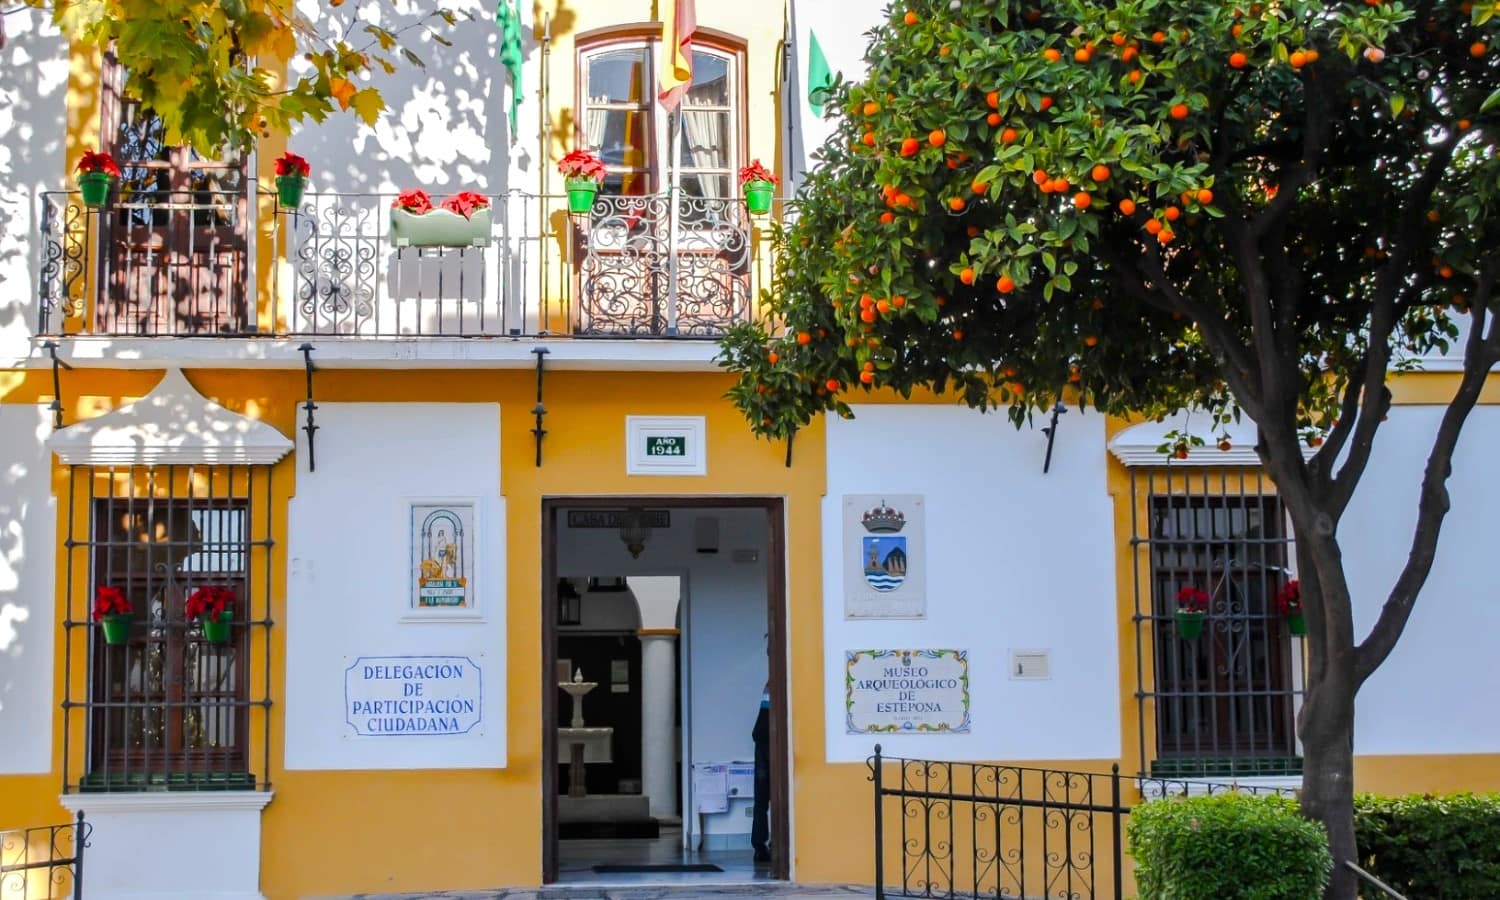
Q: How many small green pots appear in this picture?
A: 8